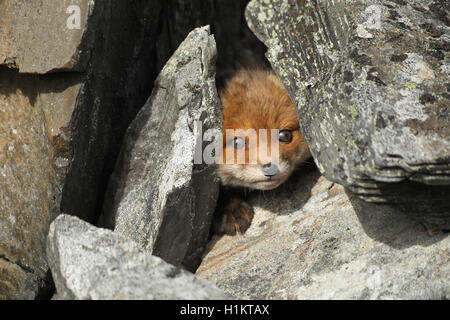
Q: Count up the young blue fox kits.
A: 0